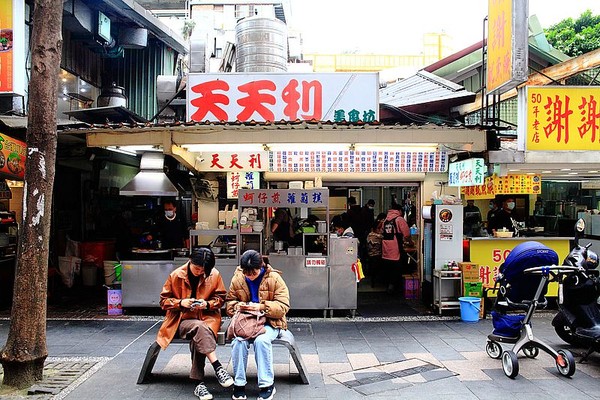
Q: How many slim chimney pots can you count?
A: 0